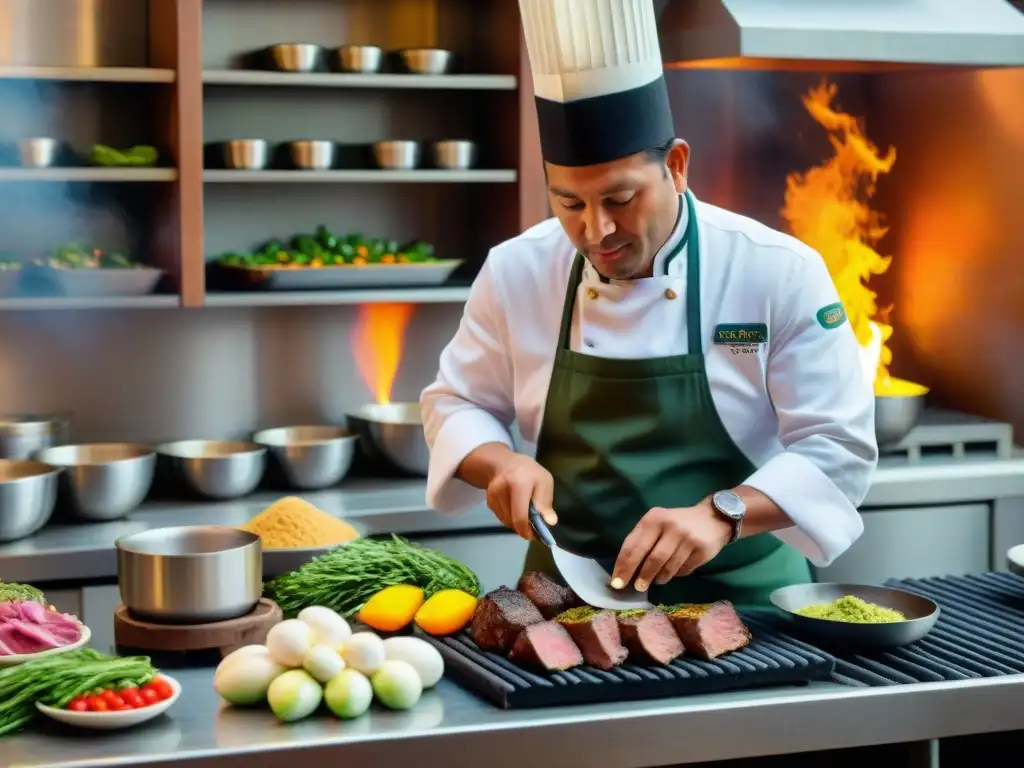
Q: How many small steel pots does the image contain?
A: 8